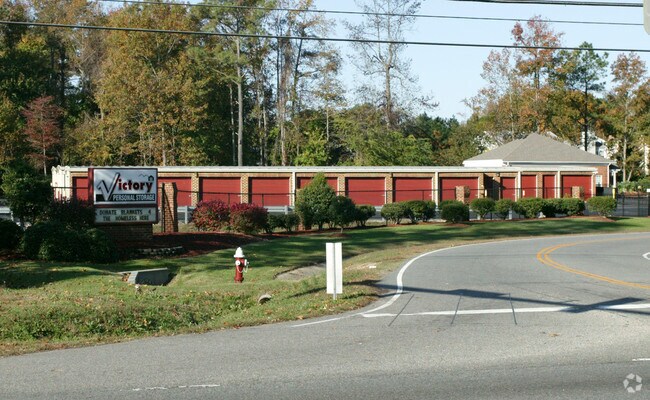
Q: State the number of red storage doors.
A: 12